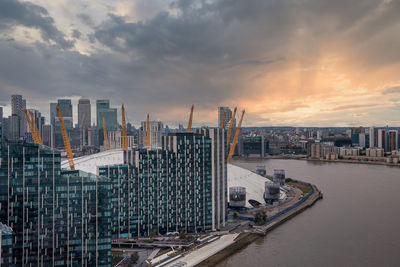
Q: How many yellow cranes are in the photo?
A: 10